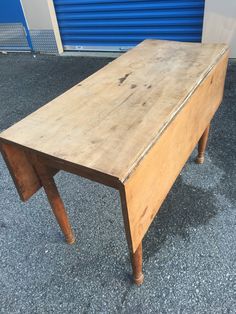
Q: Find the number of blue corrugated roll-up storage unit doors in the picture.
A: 1